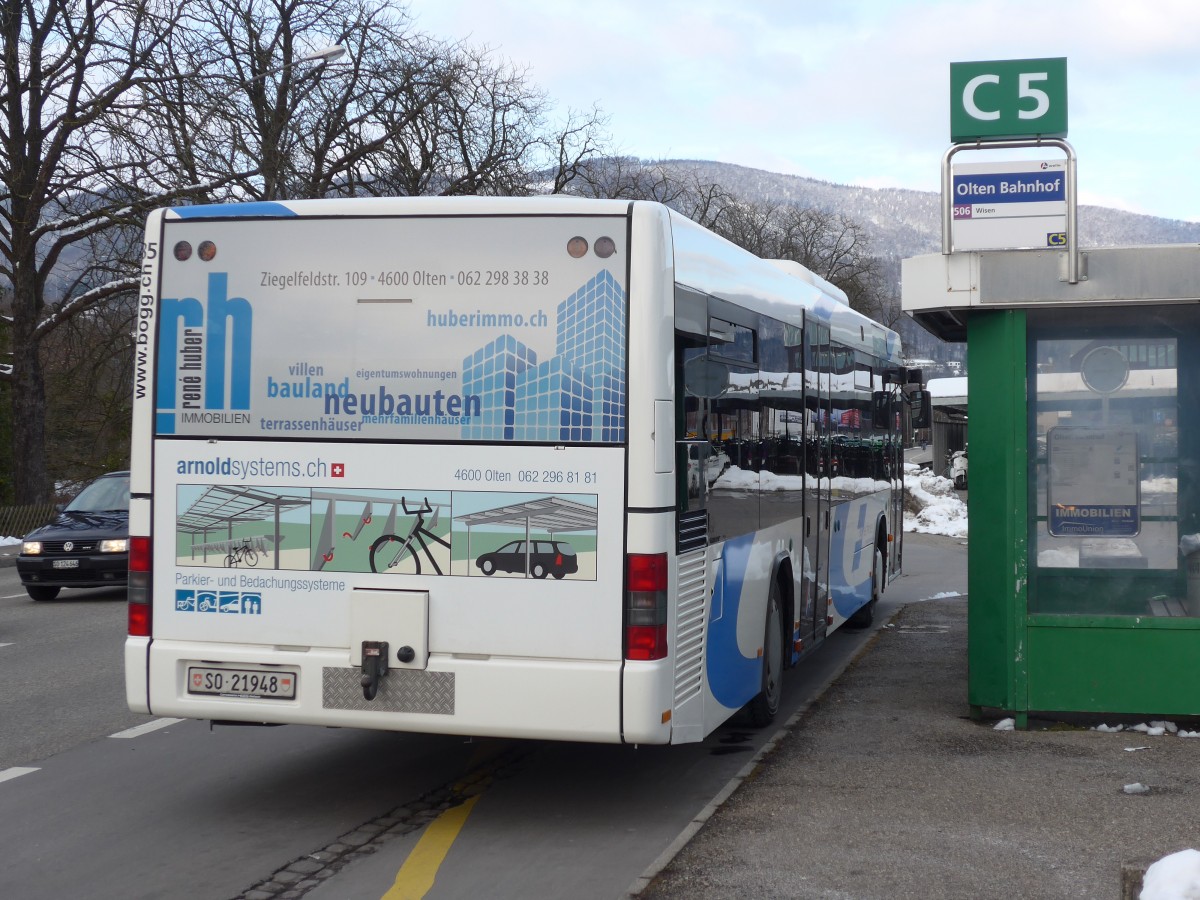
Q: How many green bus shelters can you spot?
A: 1